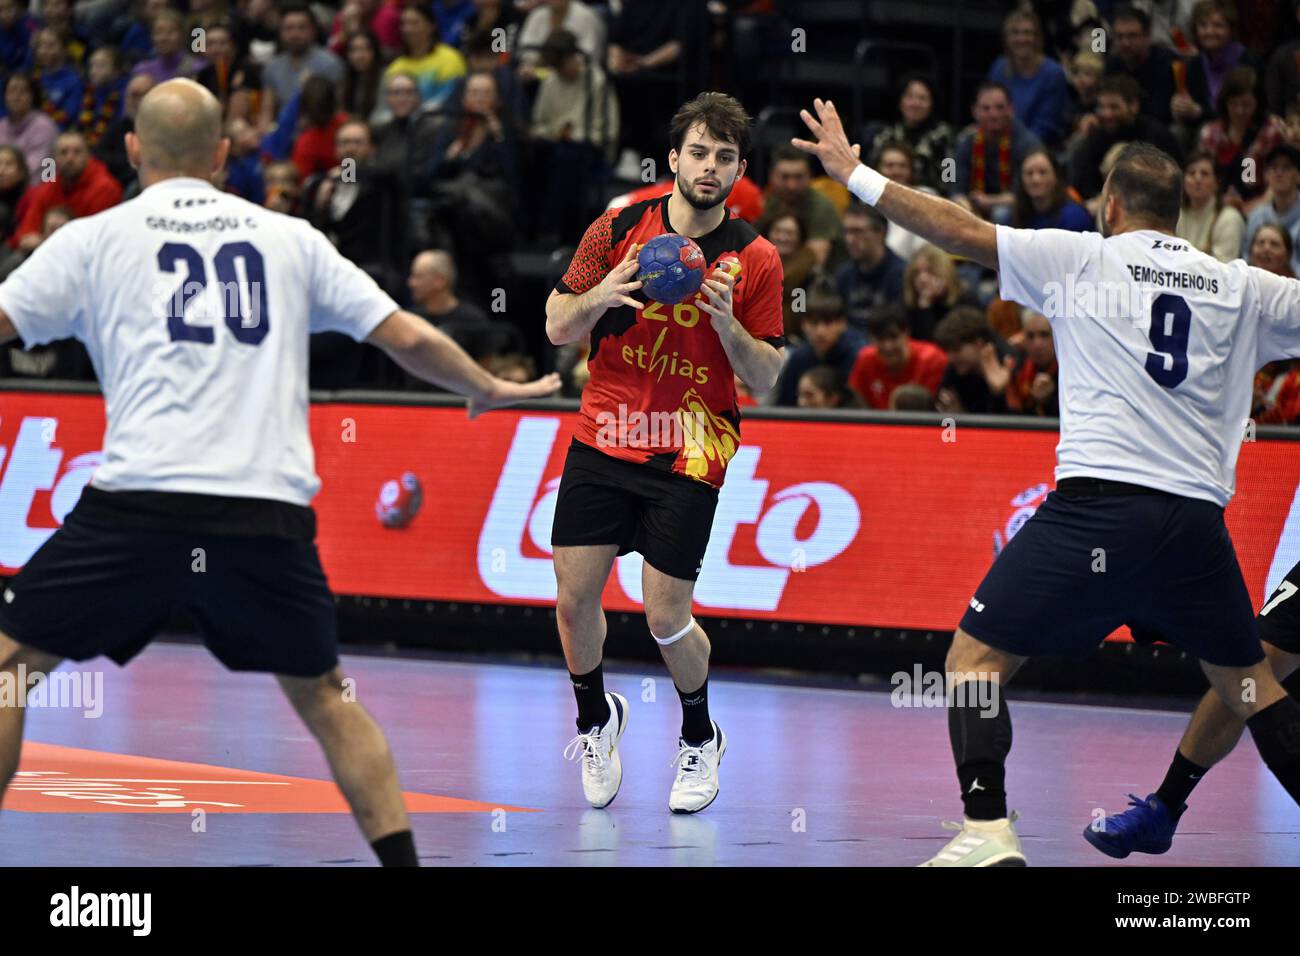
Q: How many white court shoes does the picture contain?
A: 3